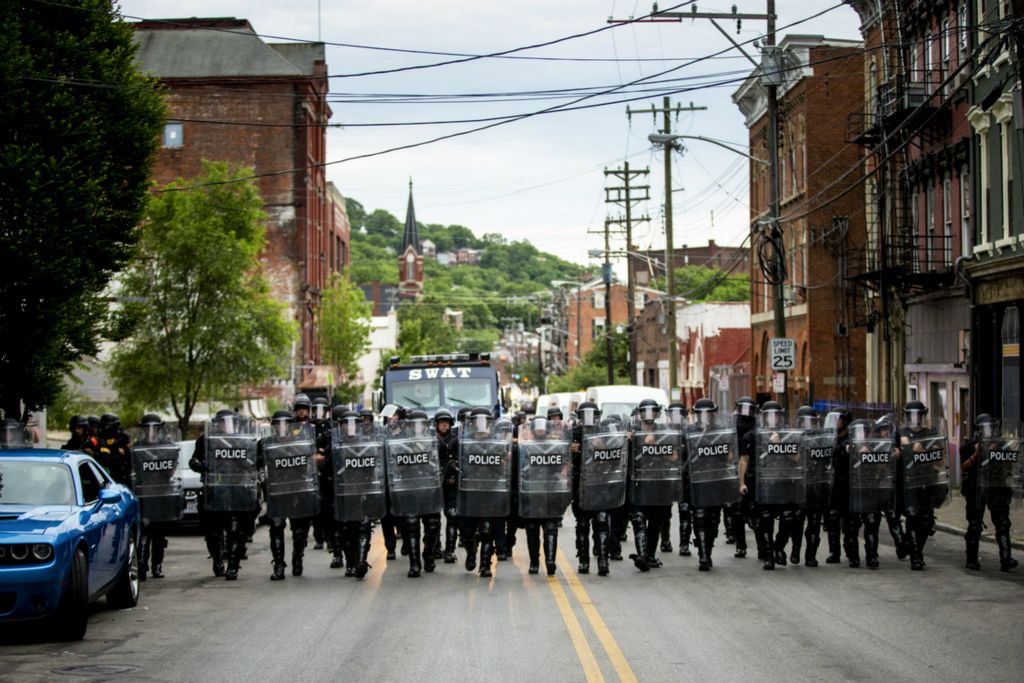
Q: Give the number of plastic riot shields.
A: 15